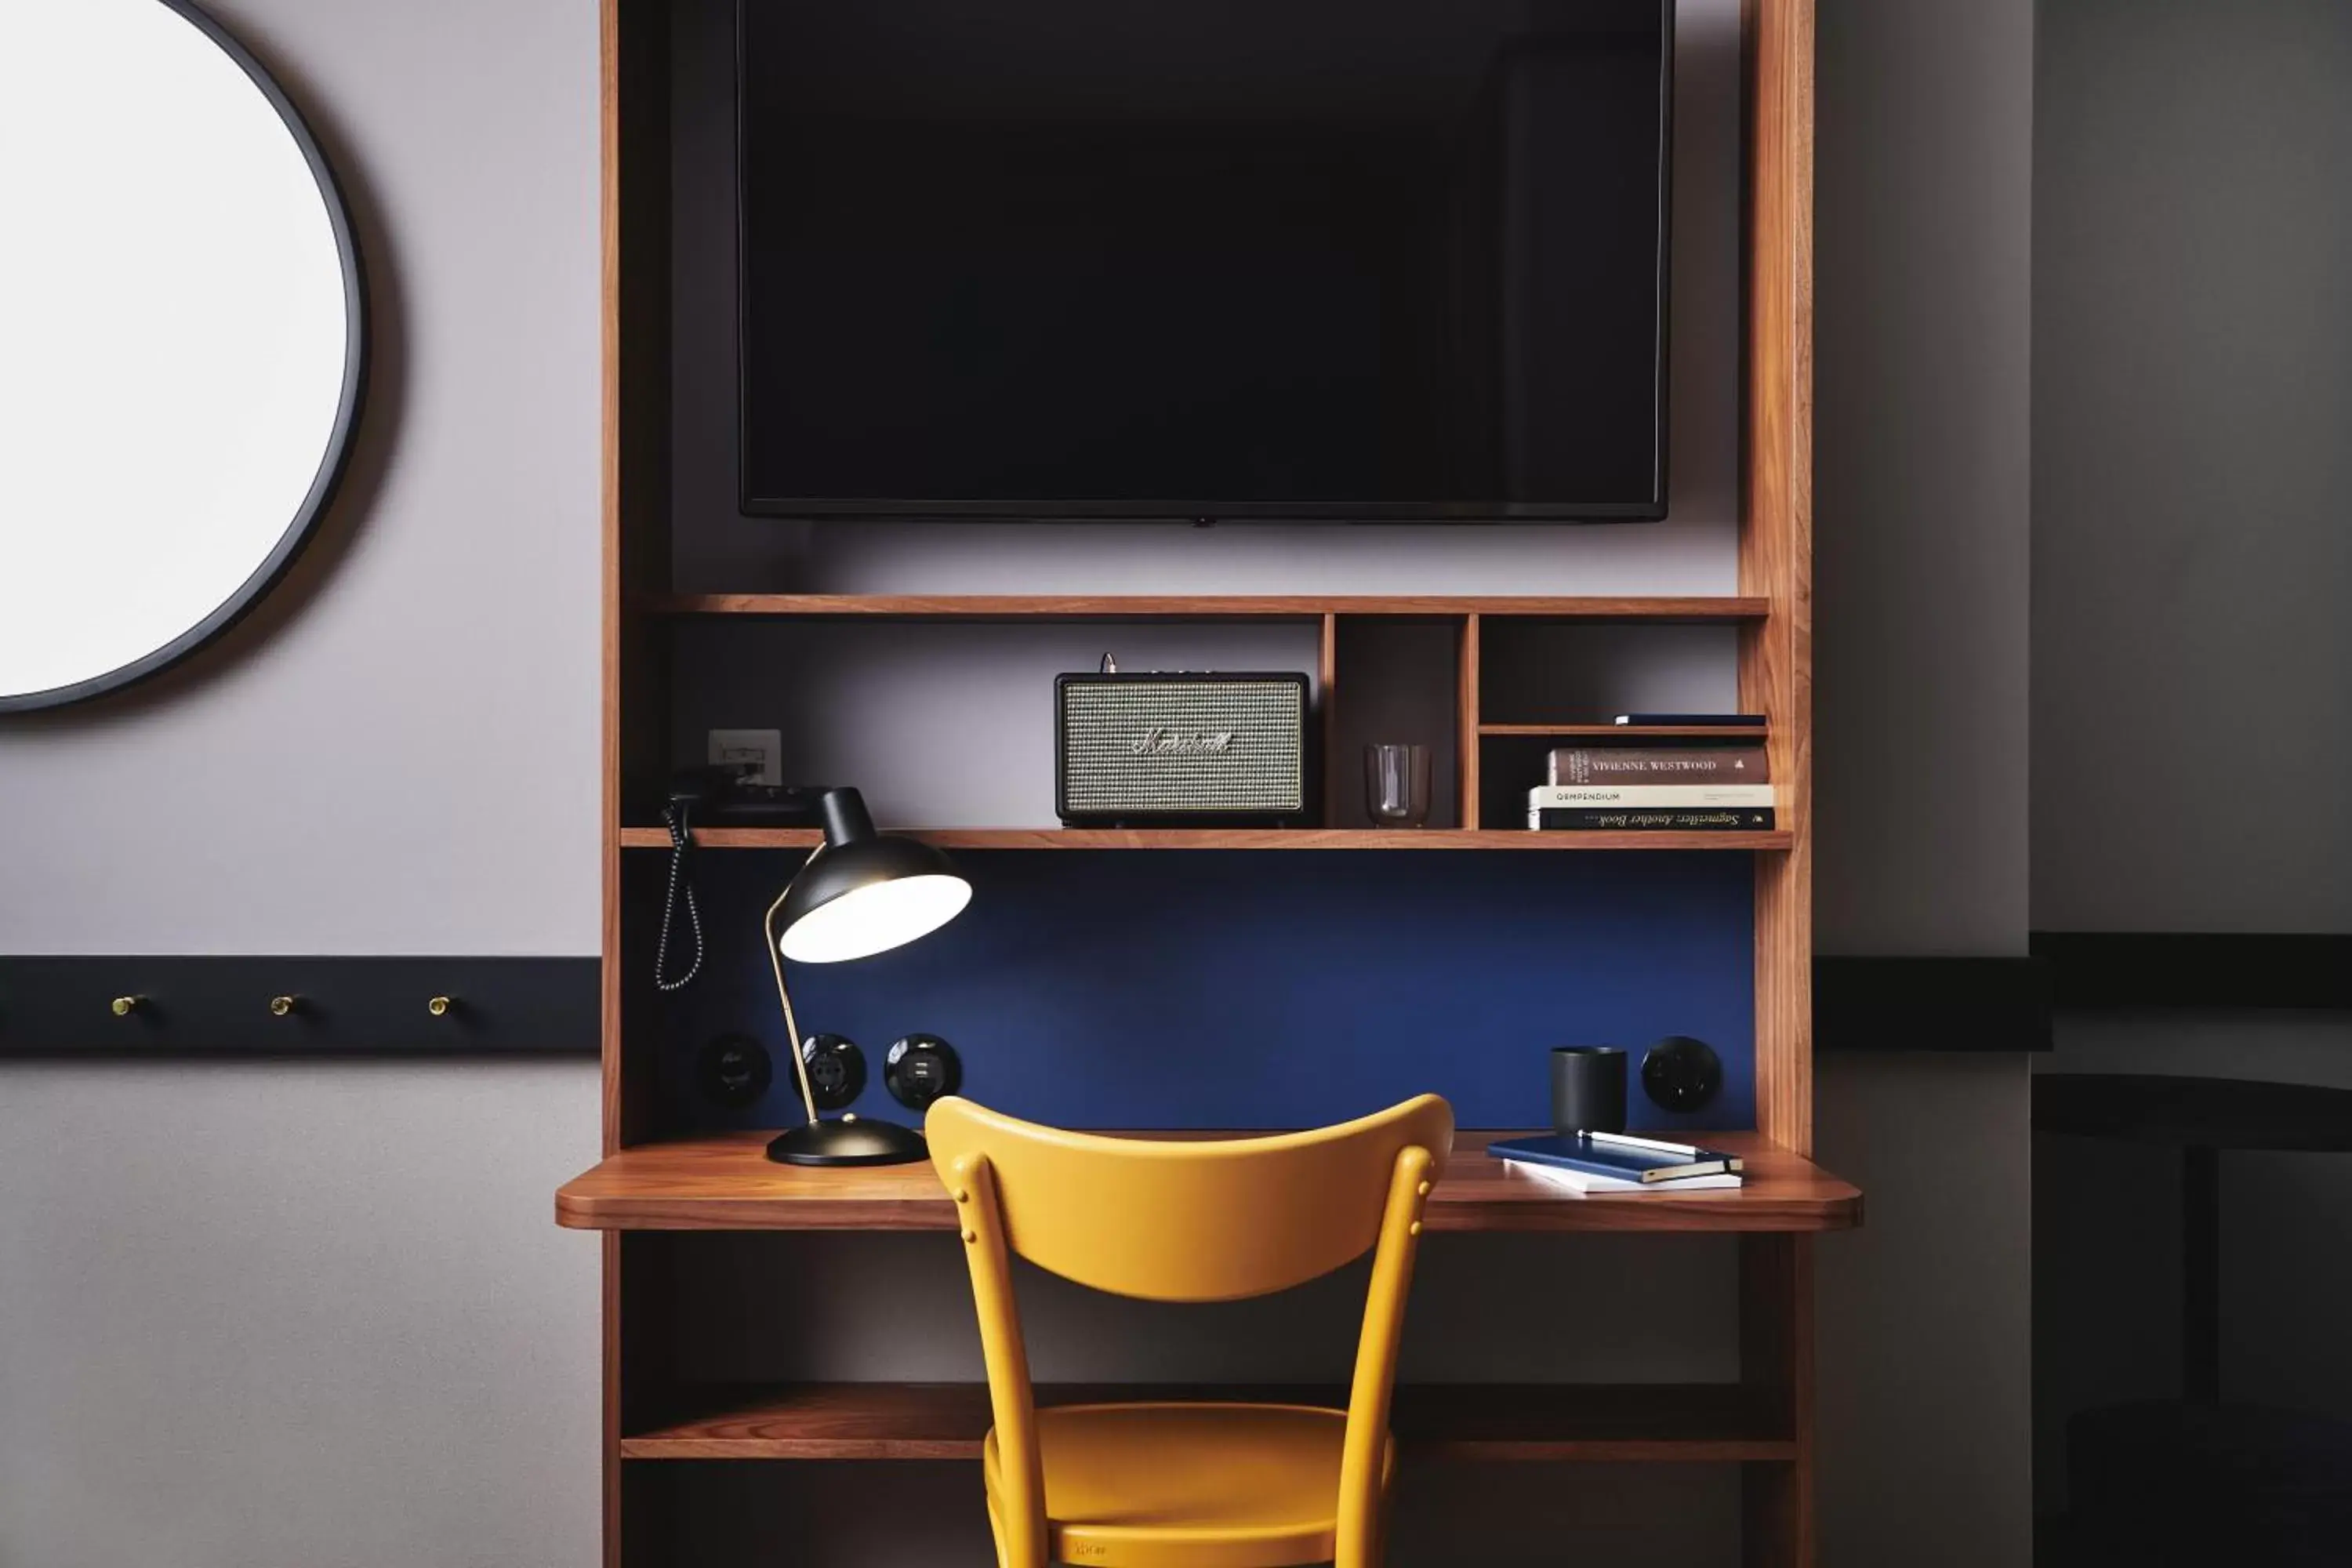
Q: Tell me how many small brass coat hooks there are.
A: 3